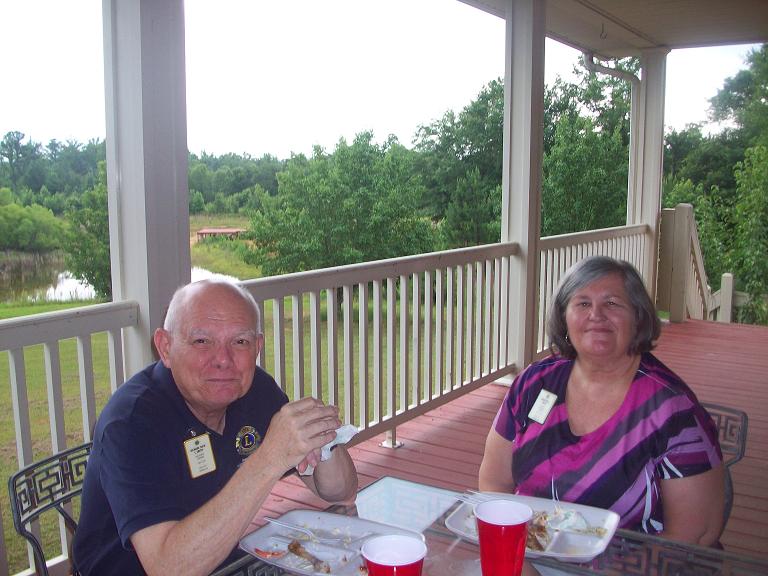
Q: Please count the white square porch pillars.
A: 3